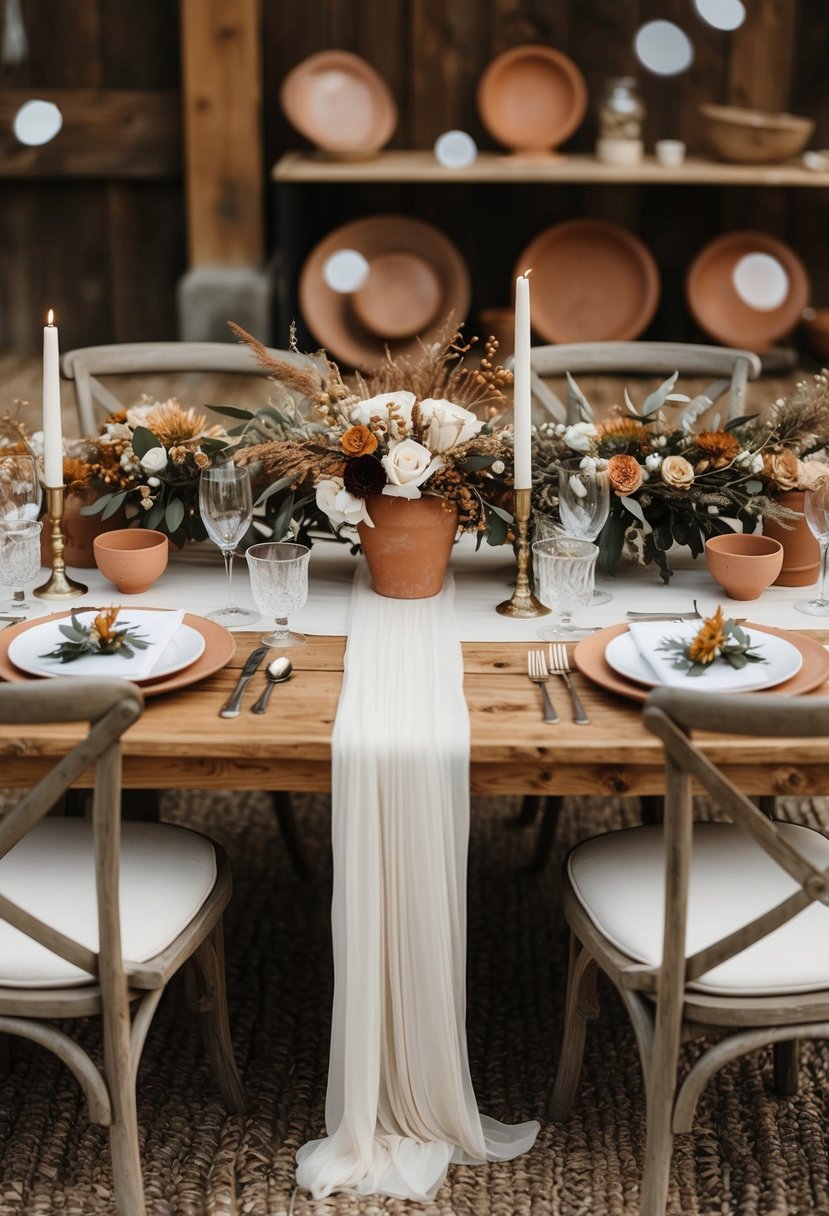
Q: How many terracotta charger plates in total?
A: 2